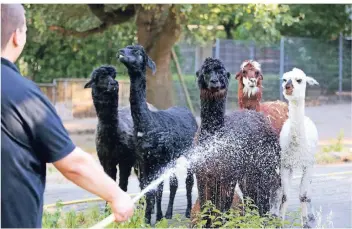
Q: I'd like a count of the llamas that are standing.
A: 5